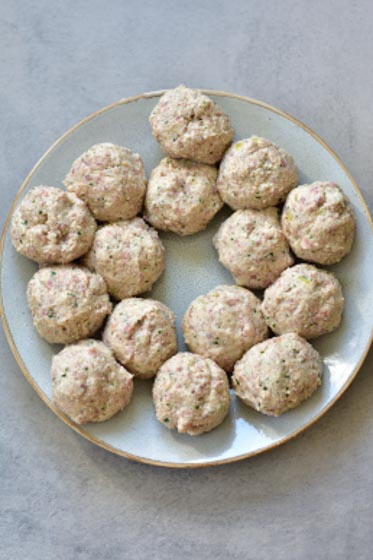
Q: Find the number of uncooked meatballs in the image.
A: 15